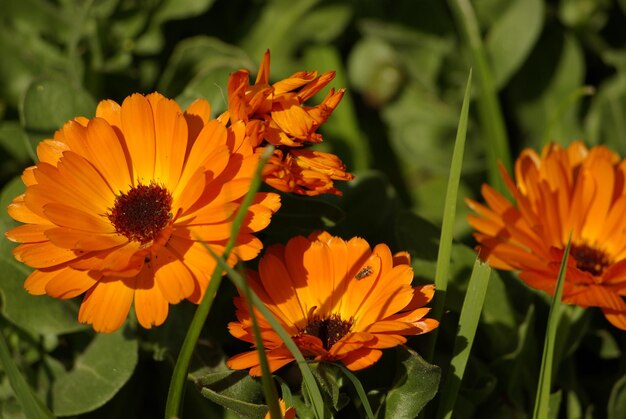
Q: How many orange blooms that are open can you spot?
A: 3